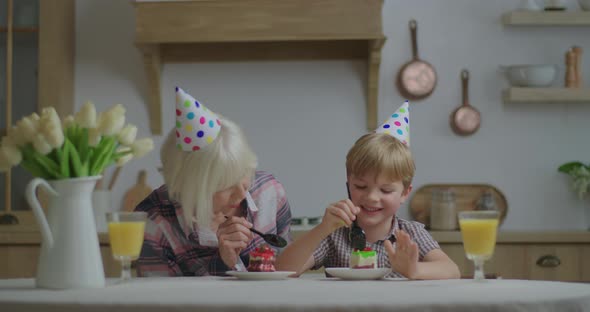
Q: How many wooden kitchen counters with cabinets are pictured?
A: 1